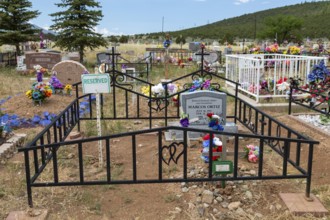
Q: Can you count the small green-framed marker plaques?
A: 1